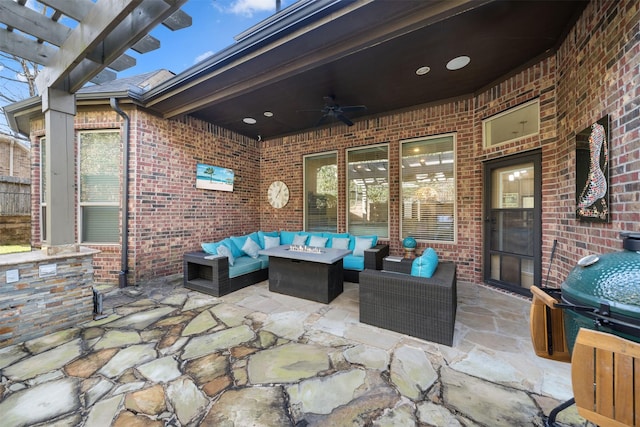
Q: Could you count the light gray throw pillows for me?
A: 7